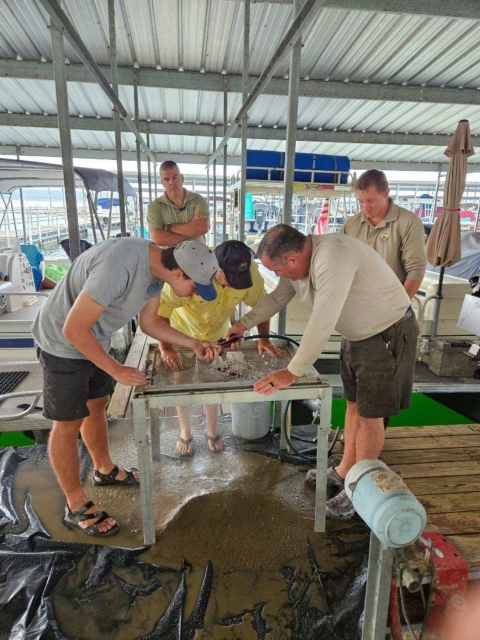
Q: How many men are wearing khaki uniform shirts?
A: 3